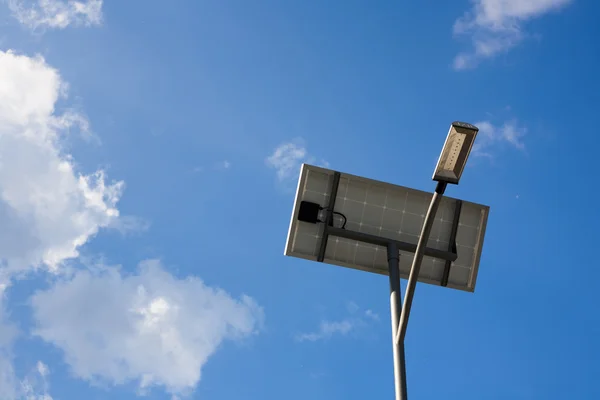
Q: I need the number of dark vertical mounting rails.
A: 2